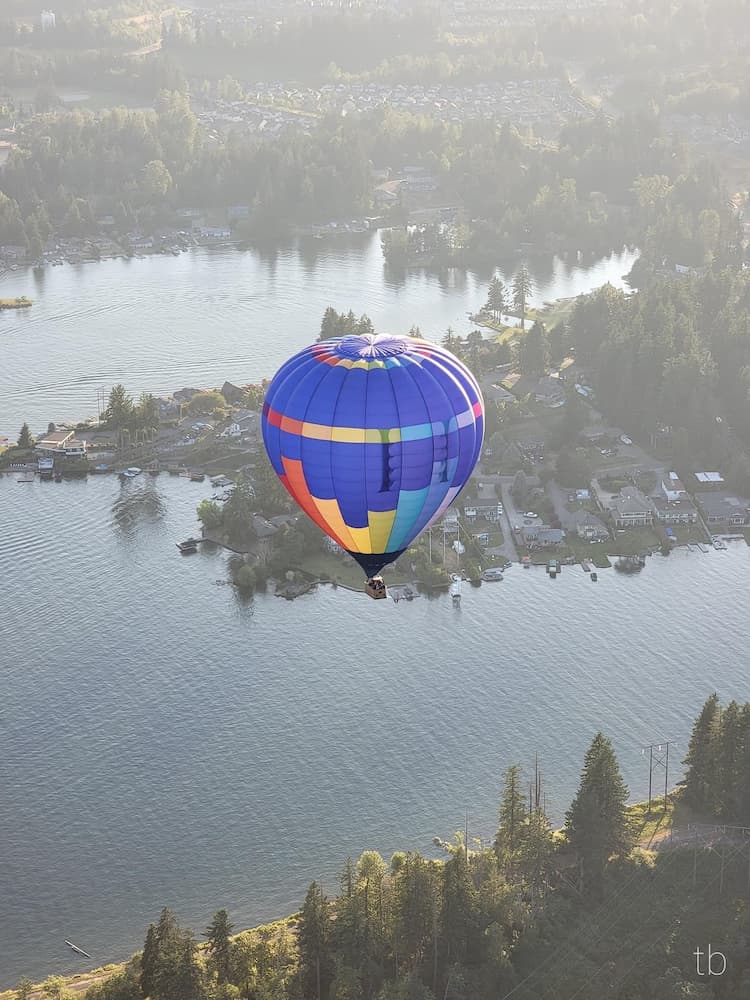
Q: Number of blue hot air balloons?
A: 1